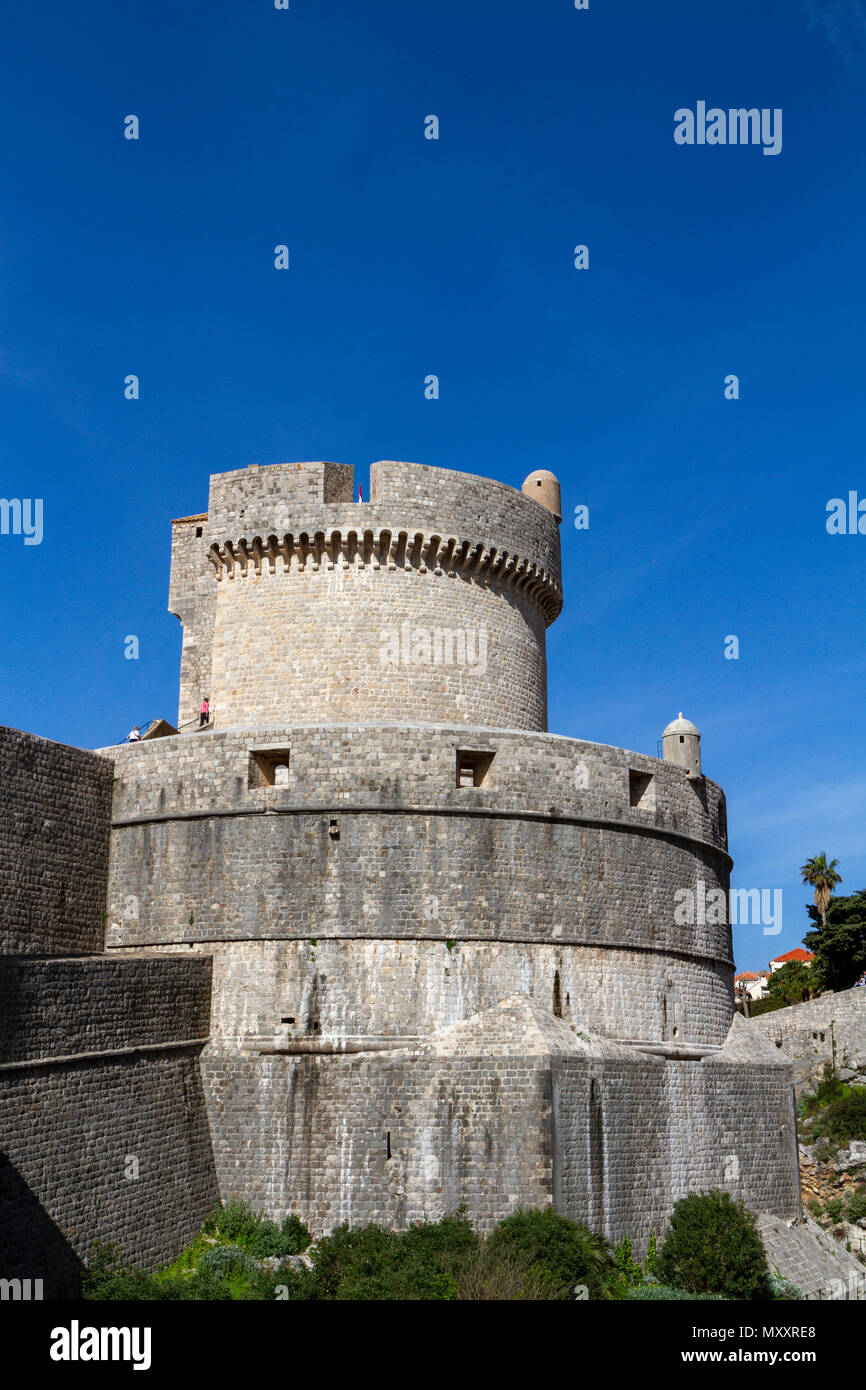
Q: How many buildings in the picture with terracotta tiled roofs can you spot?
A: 2